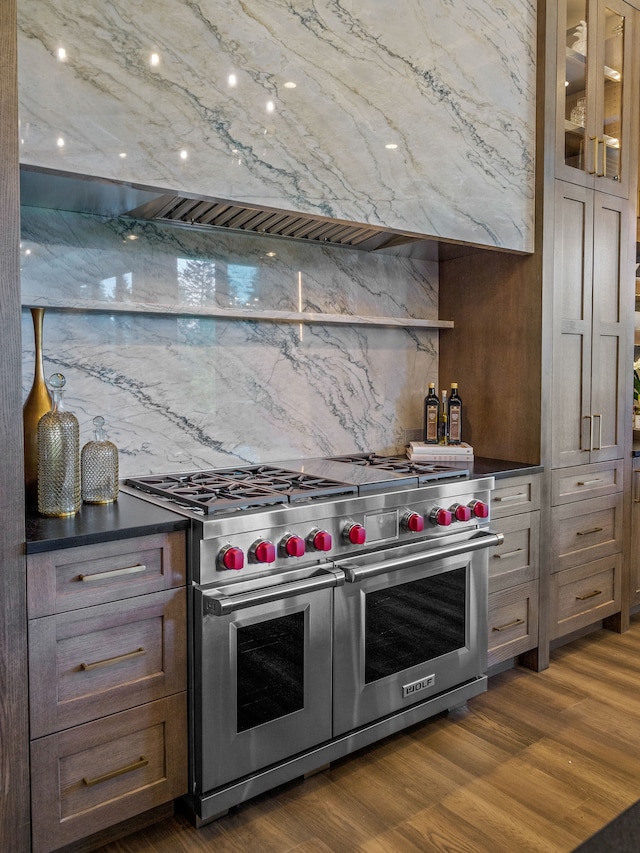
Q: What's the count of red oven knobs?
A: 9